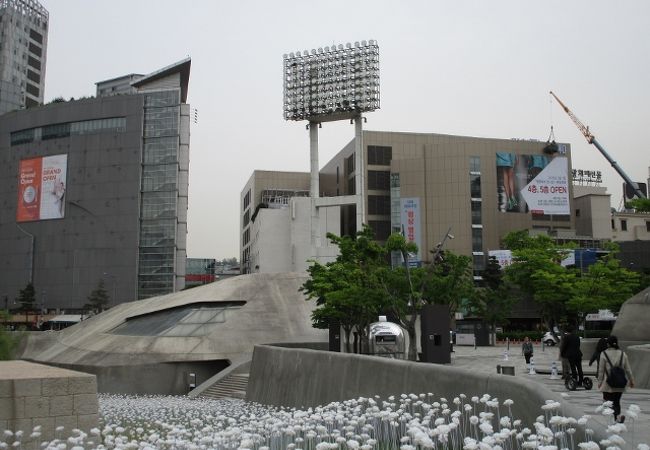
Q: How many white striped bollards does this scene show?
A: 3